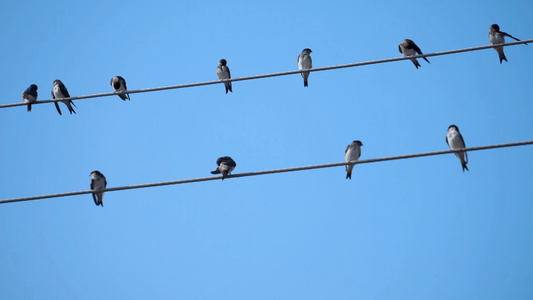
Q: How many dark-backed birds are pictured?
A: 11